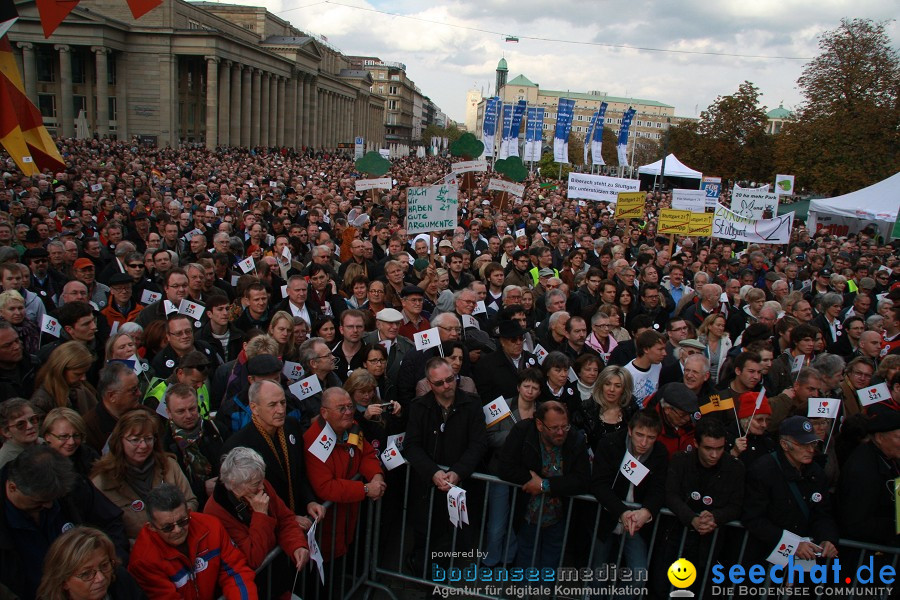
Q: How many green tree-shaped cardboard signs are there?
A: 3